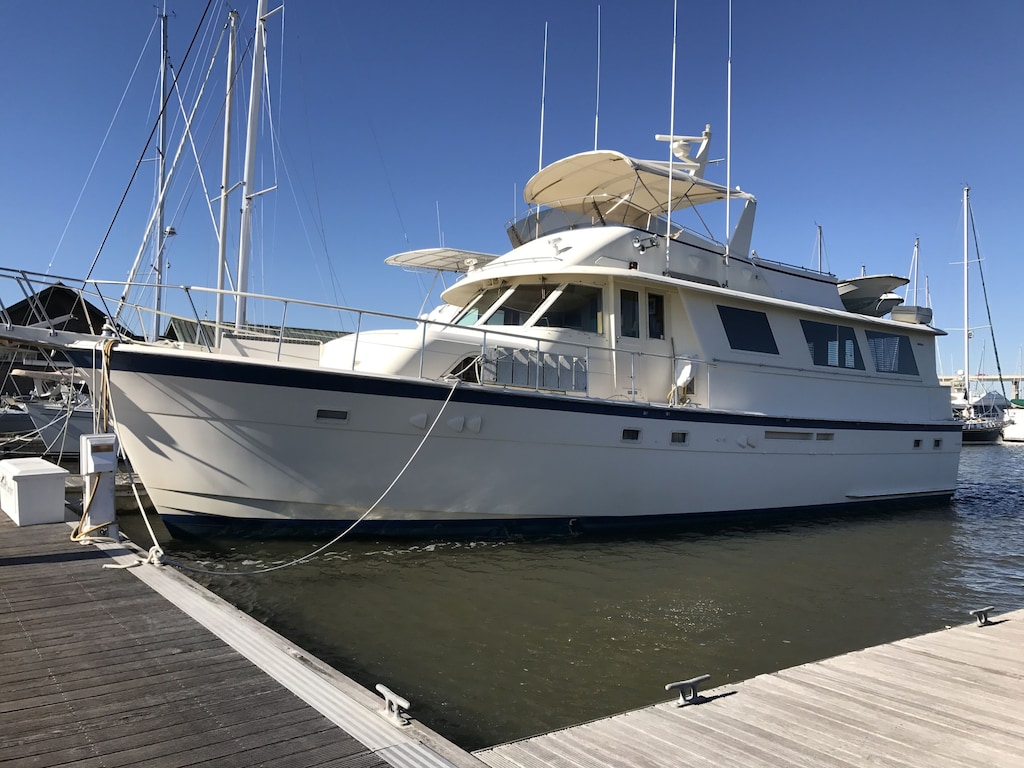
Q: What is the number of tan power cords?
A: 2